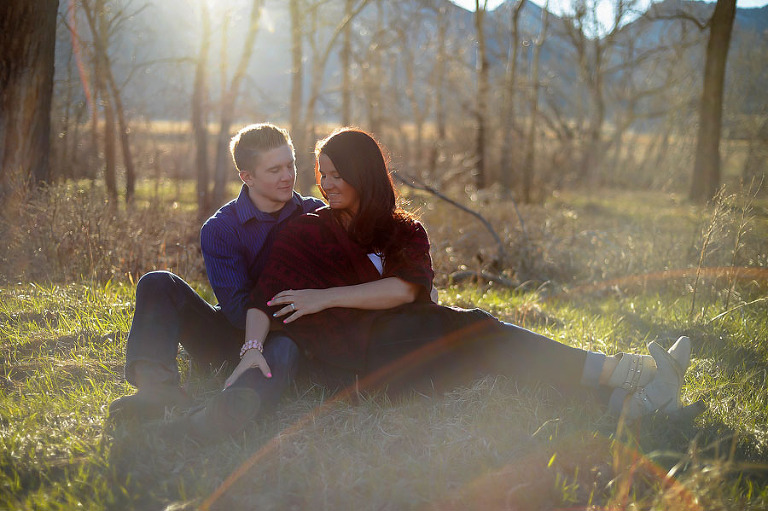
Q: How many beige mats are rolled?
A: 0